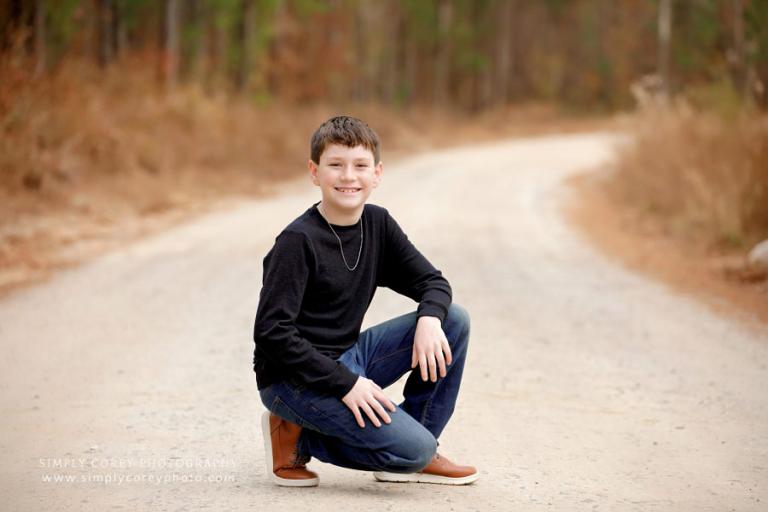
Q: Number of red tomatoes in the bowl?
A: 0